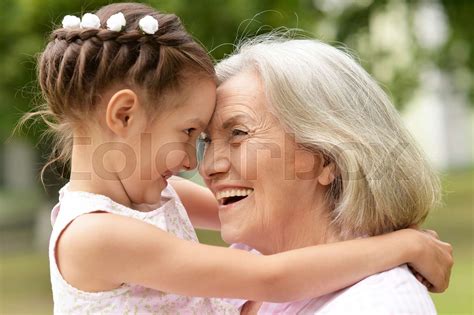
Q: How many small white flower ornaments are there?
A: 4